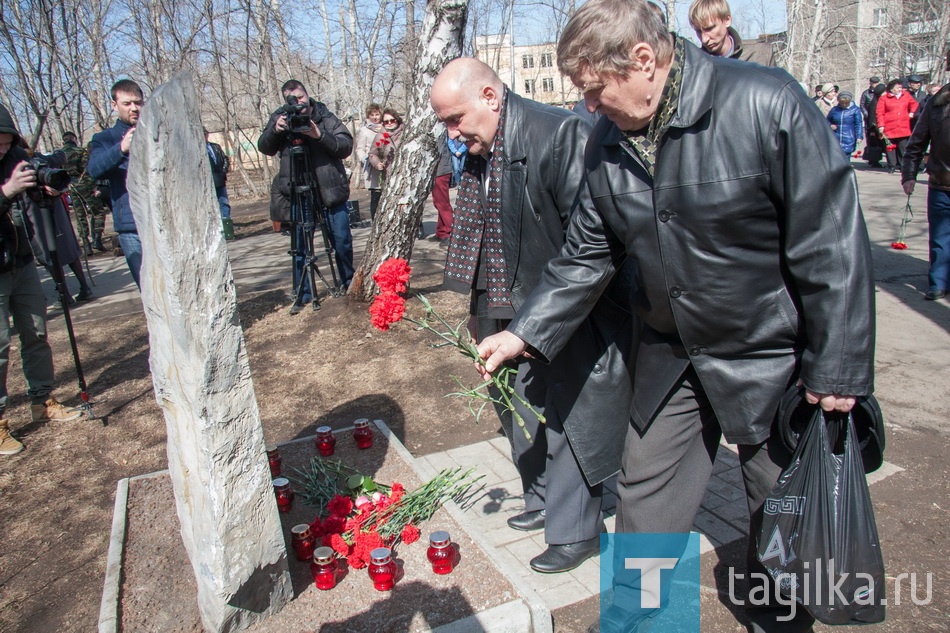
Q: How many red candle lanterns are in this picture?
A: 8